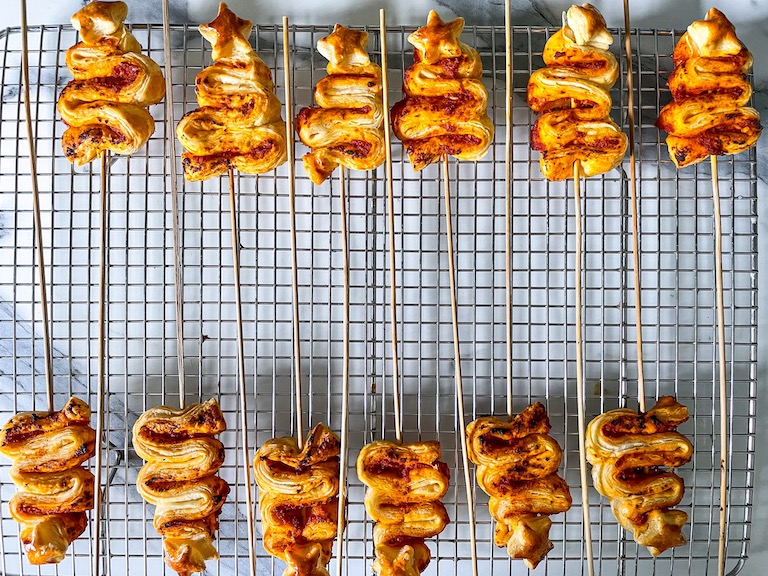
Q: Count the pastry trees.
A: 12